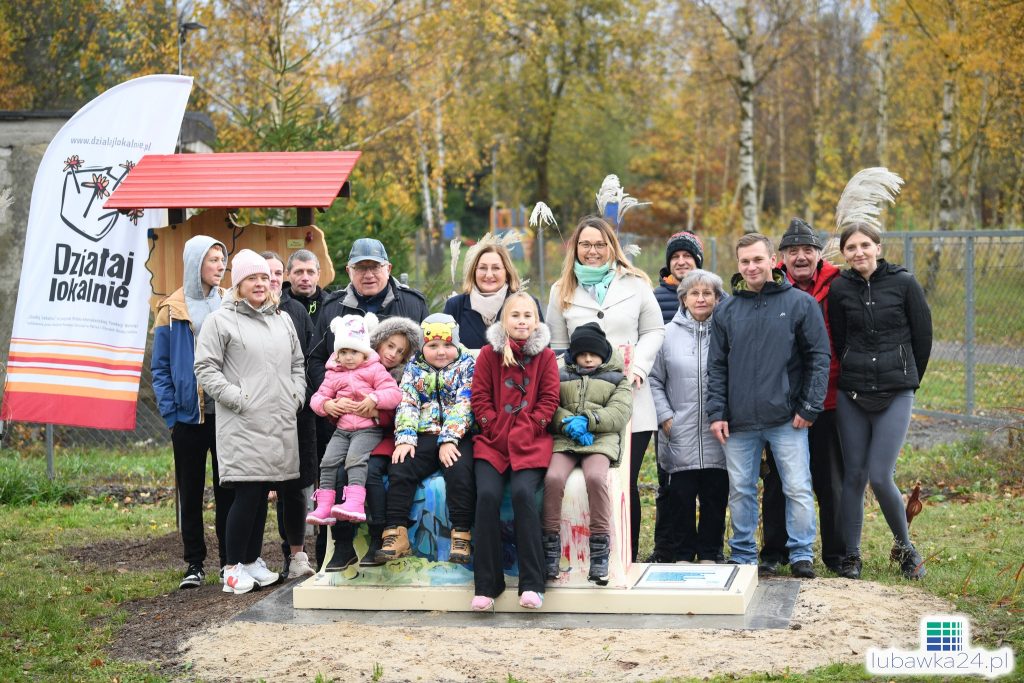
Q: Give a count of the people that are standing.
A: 12